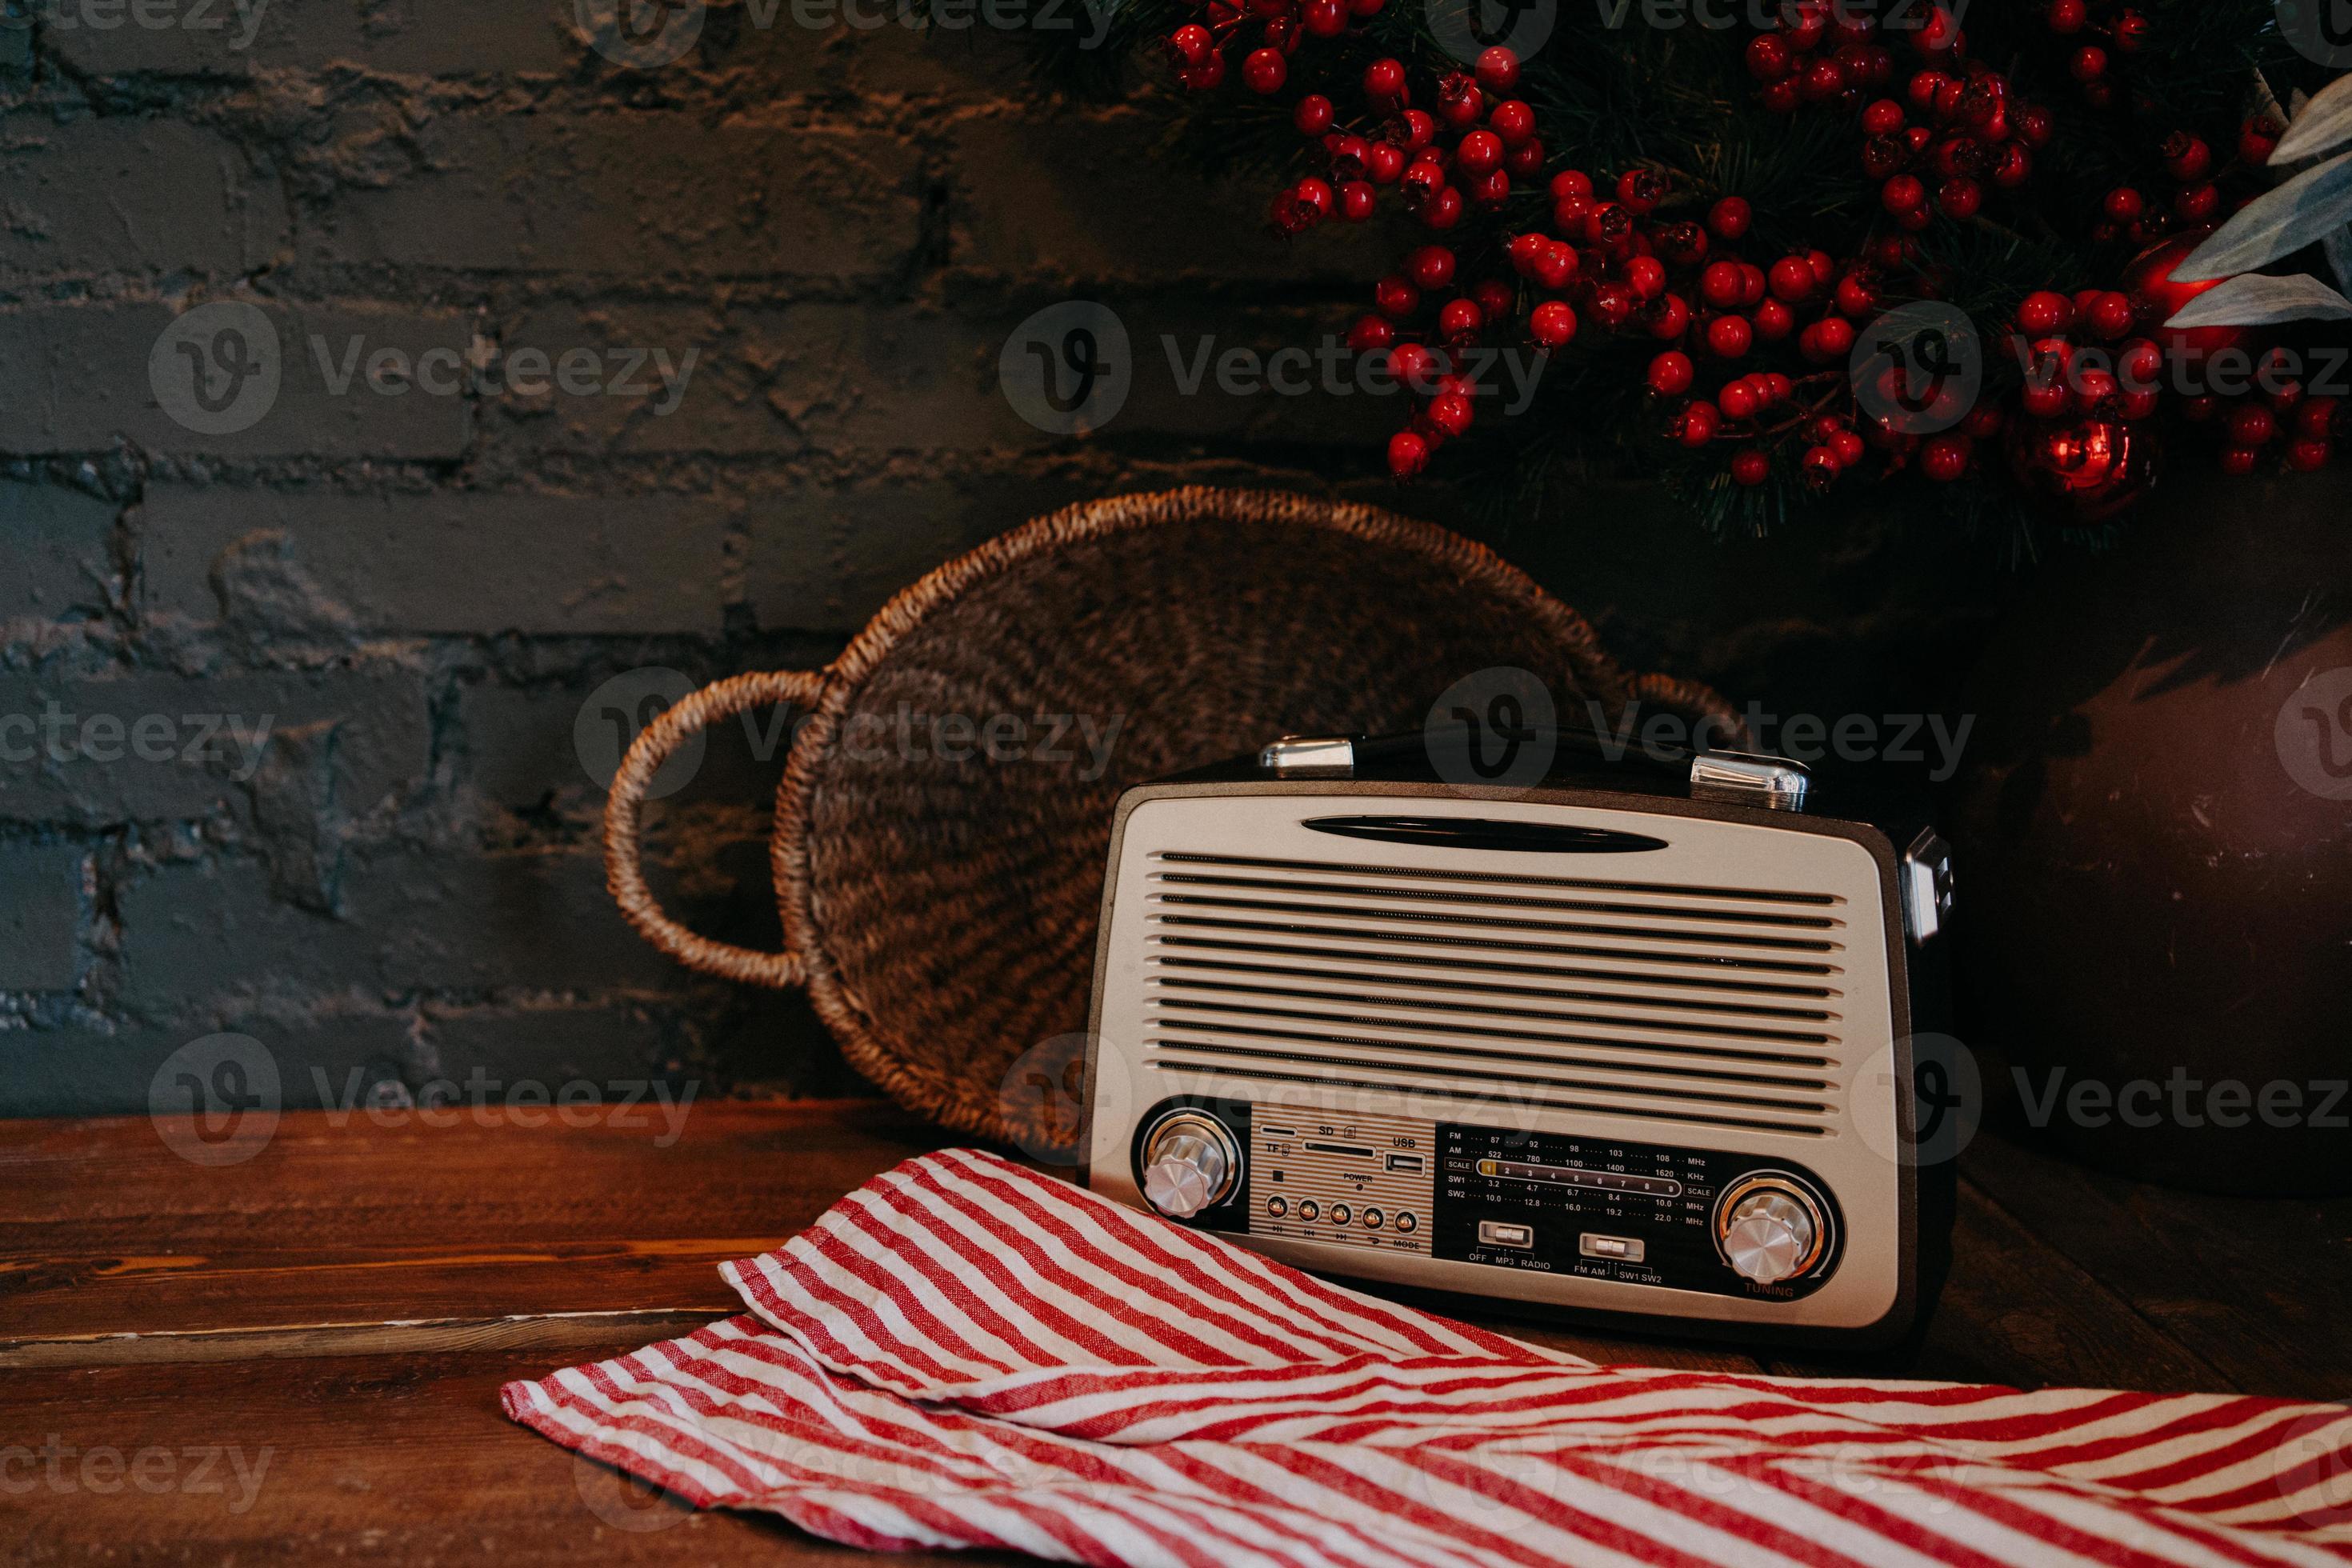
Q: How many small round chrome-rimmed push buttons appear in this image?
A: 5